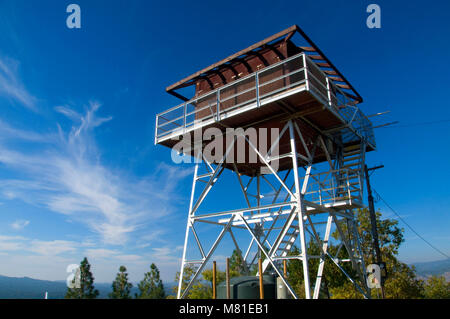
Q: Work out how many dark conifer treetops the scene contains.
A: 3